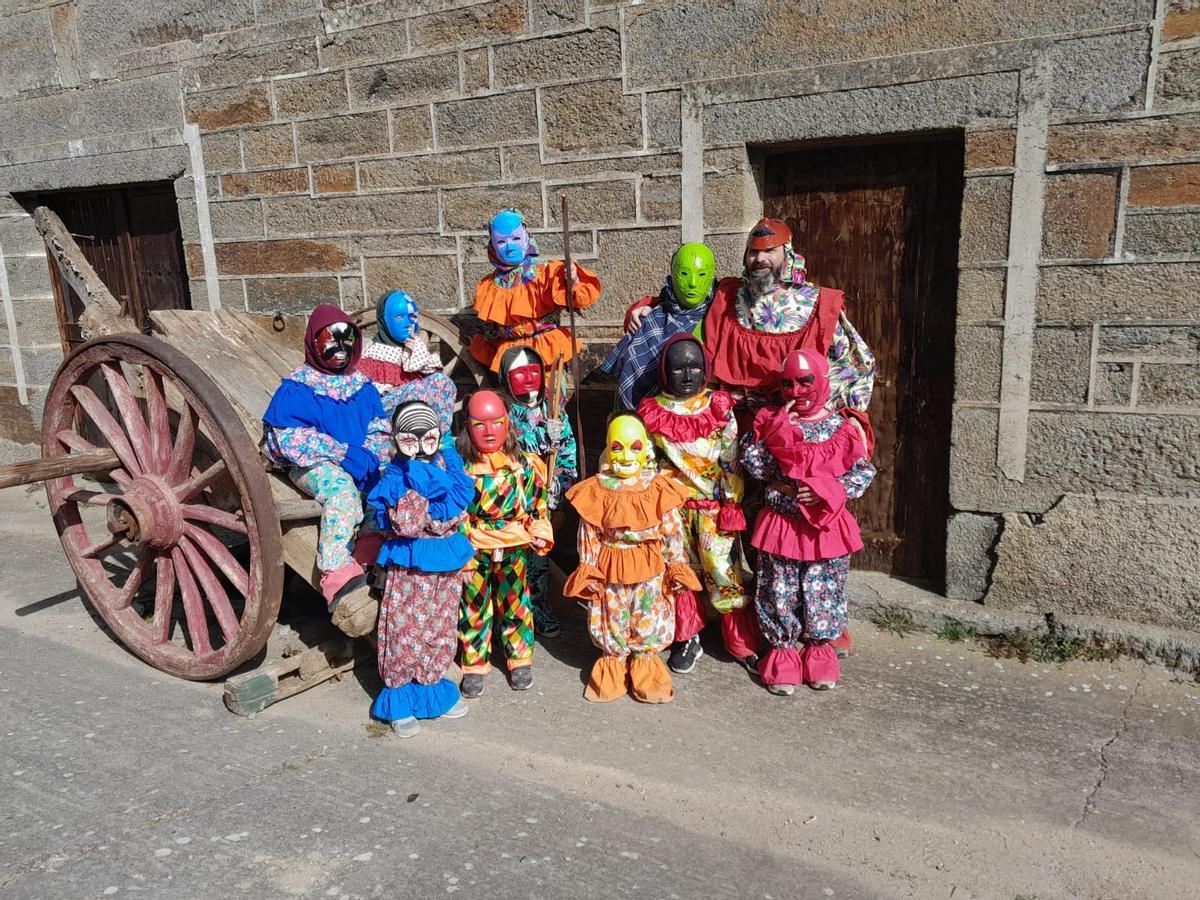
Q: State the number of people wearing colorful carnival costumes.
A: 11